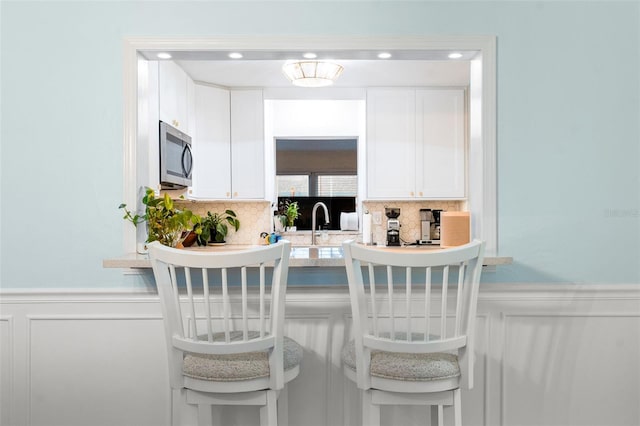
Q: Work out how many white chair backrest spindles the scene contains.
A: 12